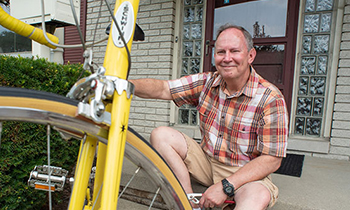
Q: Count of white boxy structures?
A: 1